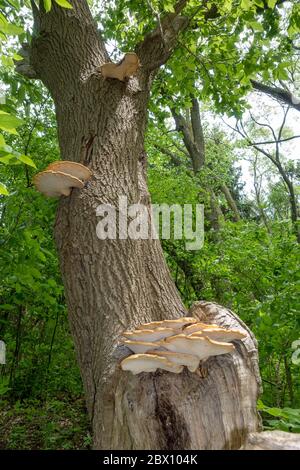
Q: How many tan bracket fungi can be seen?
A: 11